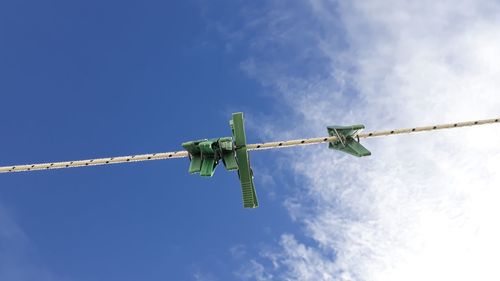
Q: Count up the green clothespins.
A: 5